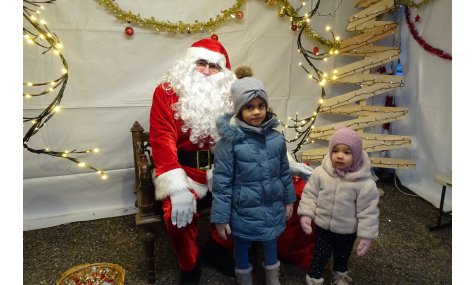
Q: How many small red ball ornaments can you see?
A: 5